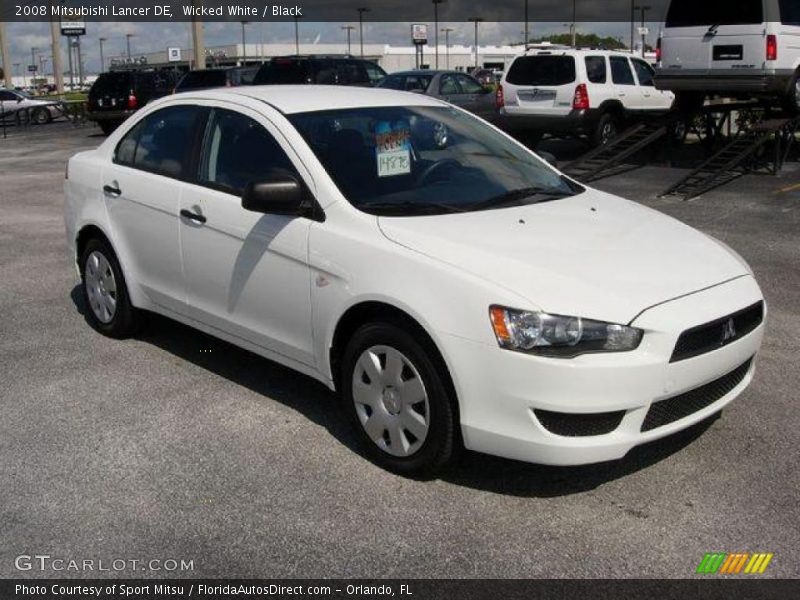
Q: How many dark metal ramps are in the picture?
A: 2